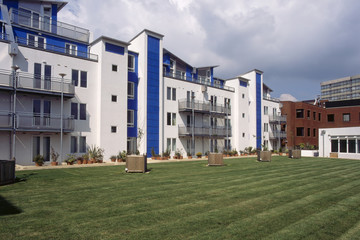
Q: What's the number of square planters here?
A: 5